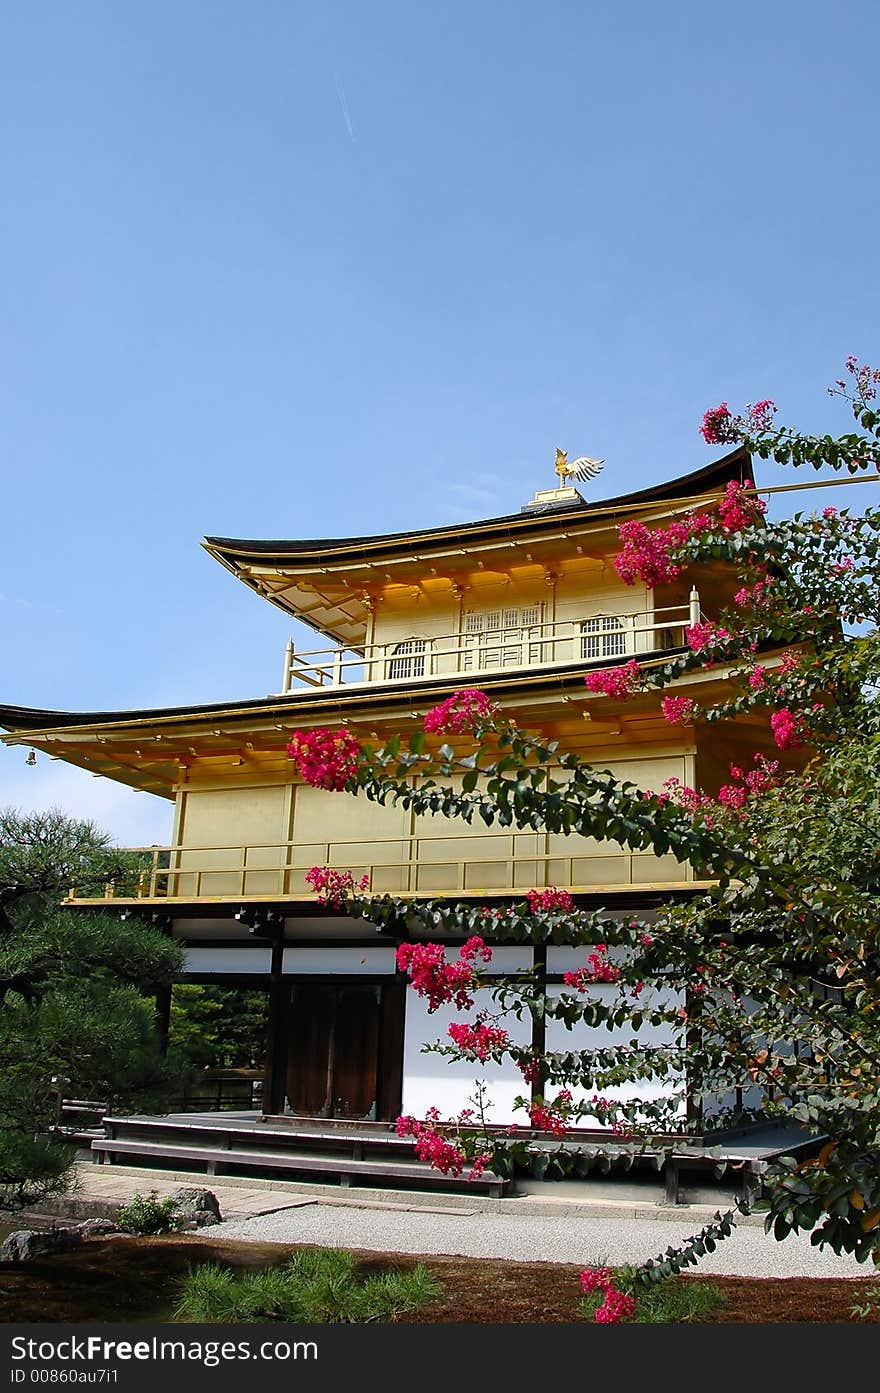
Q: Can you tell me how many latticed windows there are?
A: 2